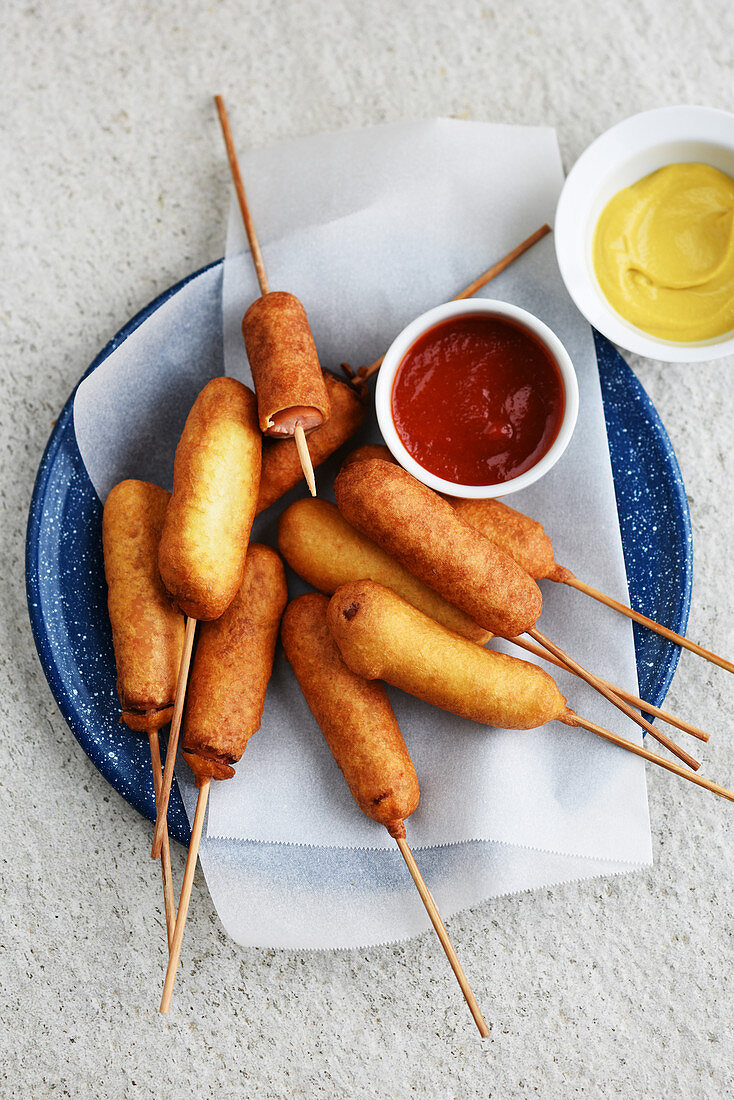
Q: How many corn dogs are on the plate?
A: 10